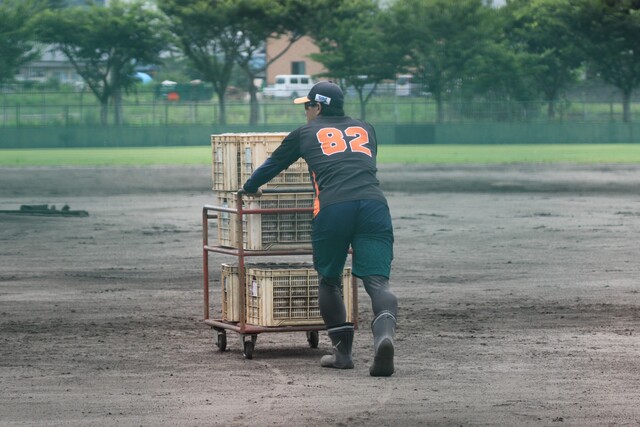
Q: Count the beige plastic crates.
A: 6